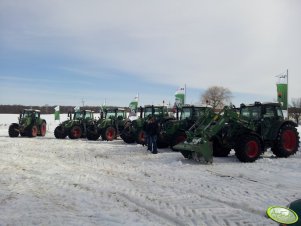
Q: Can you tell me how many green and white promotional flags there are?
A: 6